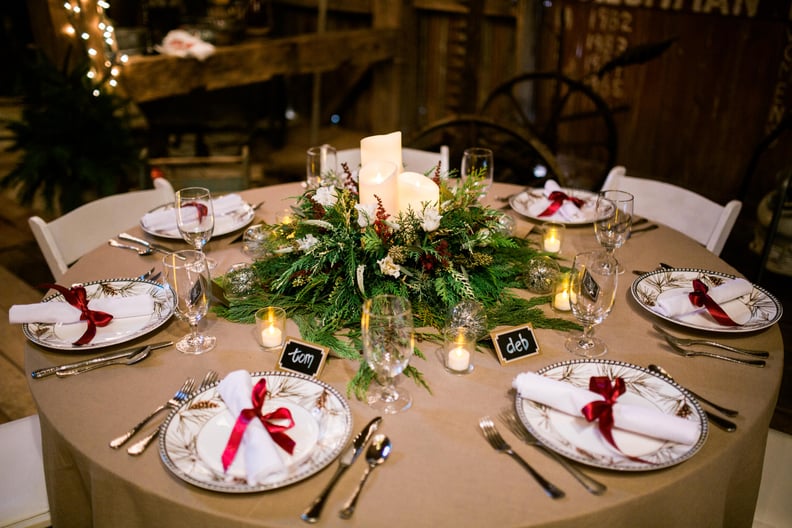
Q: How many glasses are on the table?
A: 7